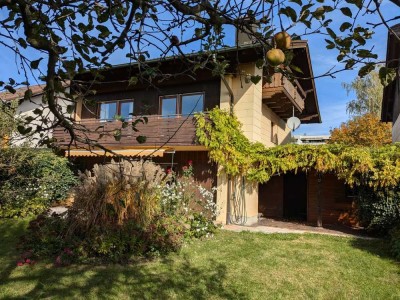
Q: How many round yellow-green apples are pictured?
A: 2